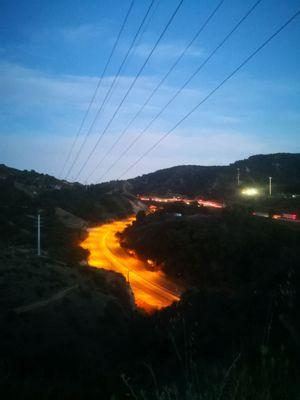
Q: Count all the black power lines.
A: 6